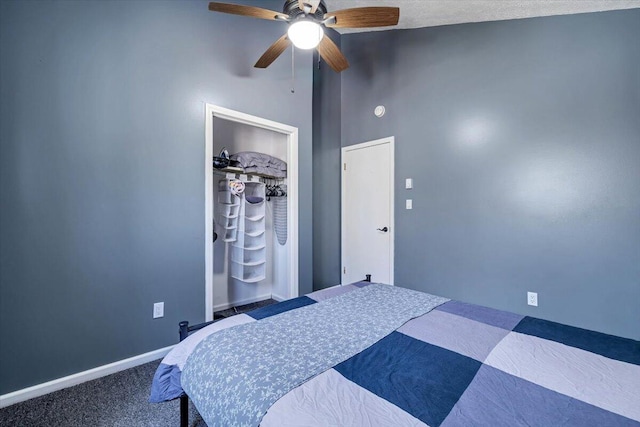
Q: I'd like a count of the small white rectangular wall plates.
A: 4